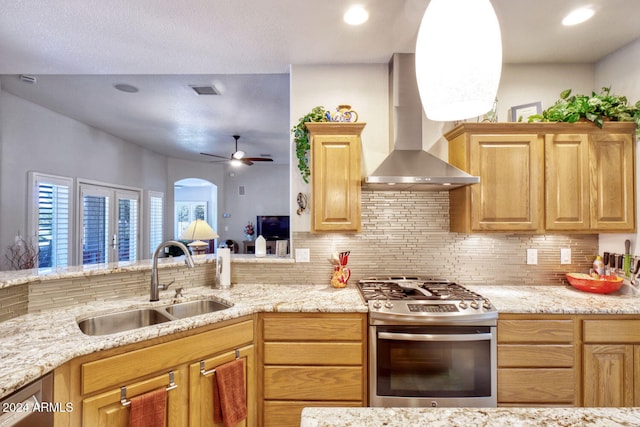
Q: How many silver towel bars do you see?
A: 2